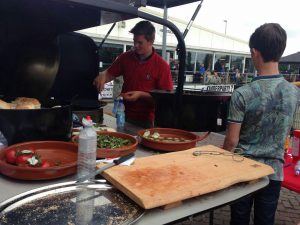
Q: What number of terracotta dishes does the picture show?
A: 3